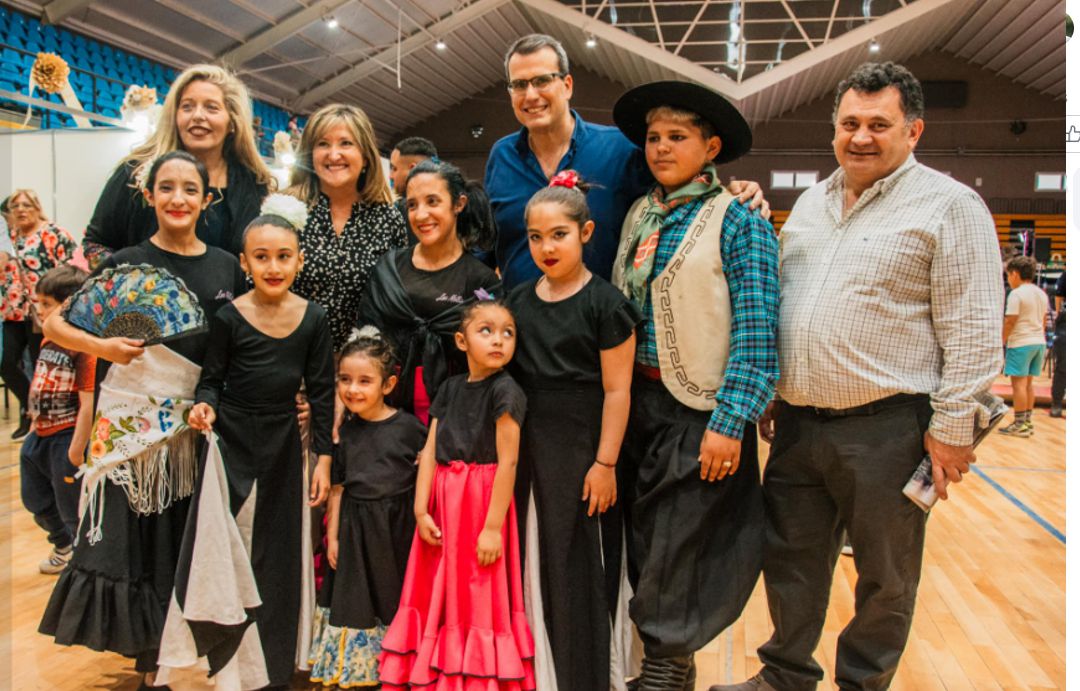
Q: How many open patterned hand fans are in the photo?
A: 1